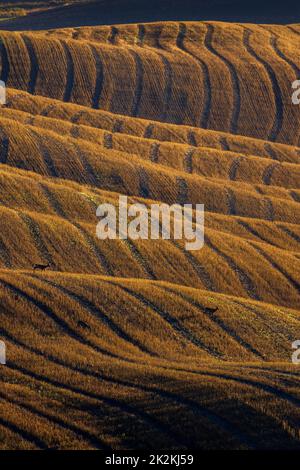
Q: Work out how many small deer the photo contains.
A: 3